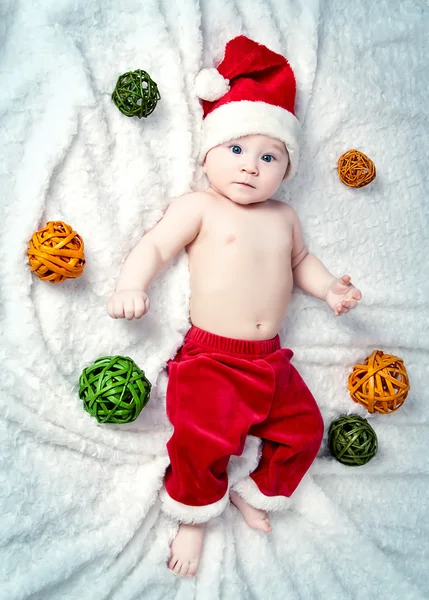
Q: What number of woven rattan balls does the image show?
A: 6